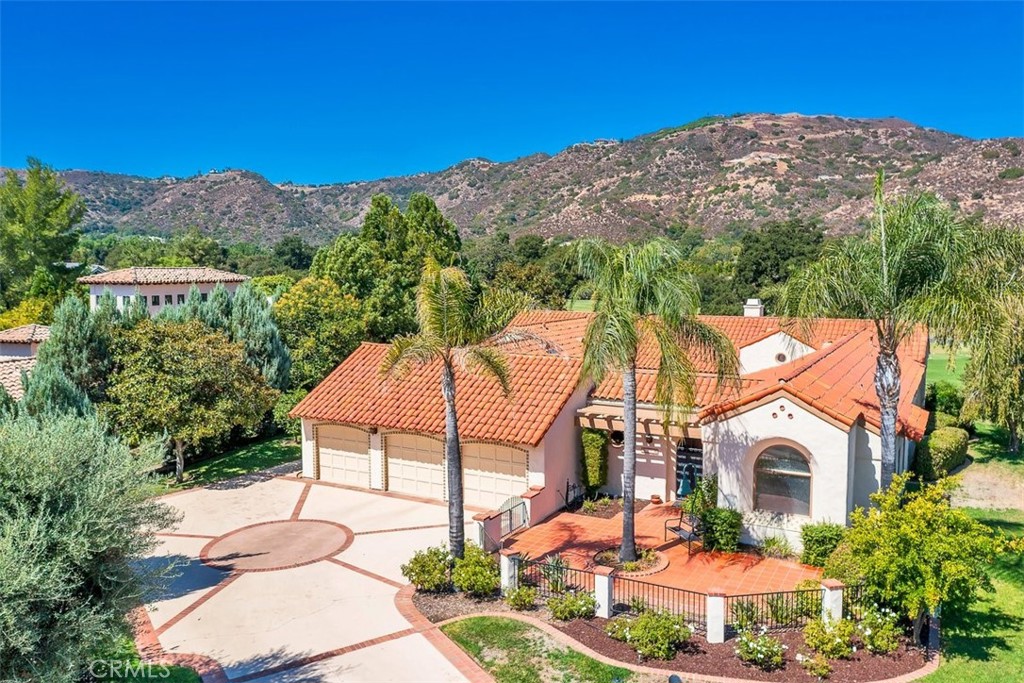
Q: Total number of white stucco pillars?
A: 4